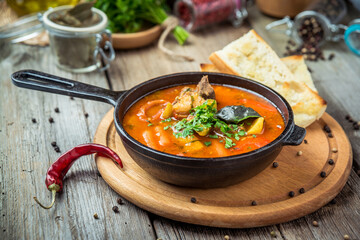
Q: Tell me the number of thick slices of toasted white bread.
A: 2